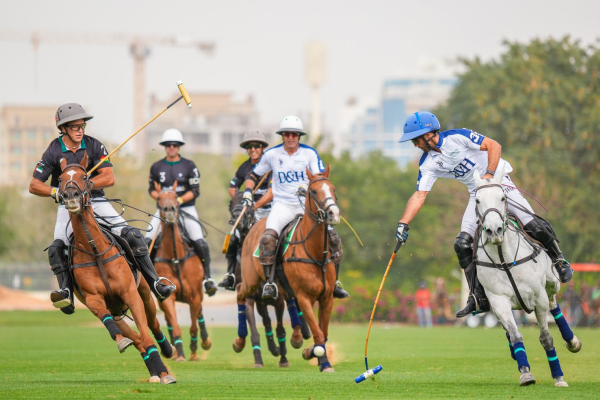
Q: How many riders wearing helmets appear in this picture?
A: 5